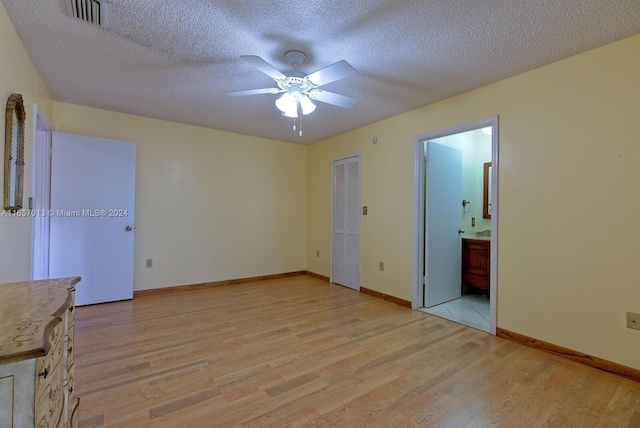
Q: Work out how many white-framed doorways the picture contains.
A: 3